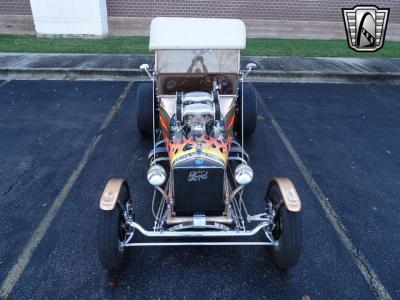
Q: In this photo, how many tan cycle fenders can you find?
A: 2